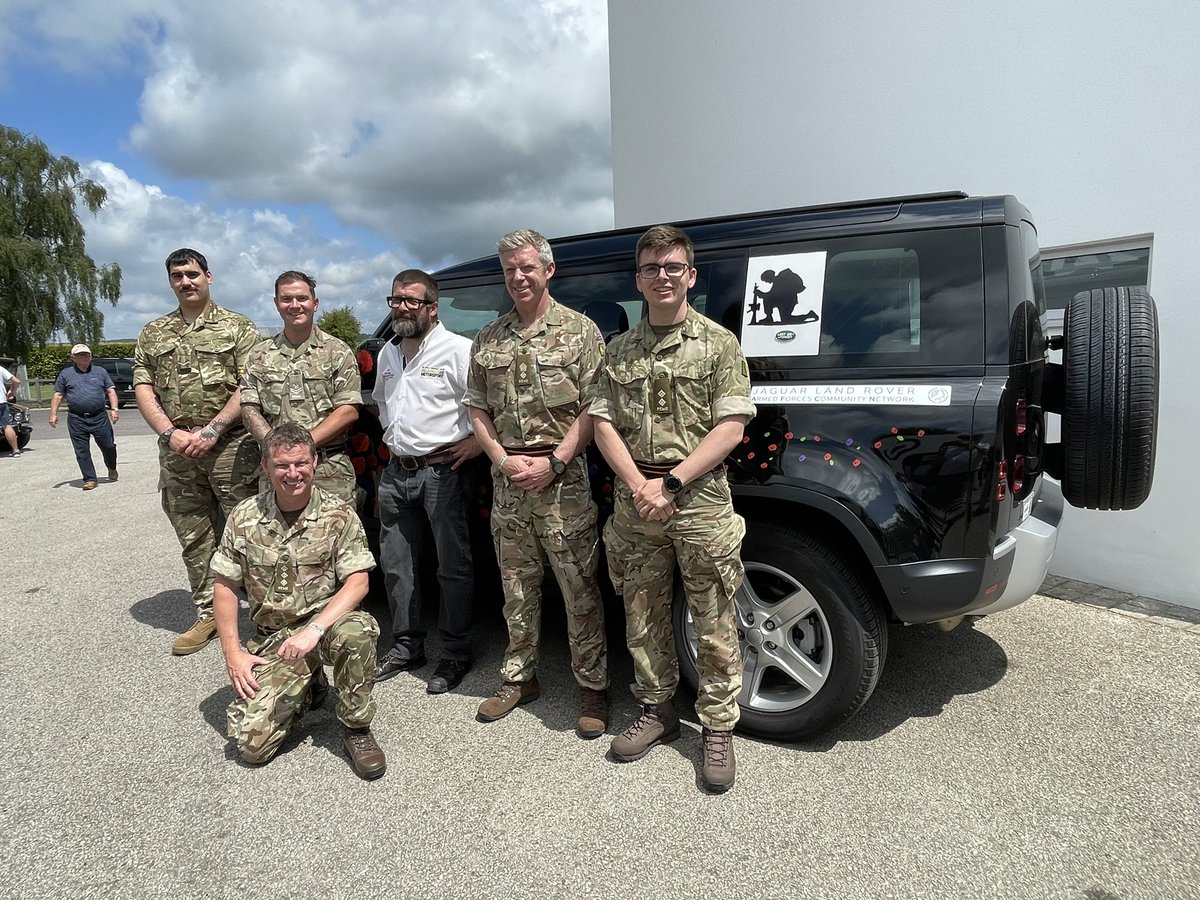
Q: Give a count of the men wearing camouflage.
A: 5